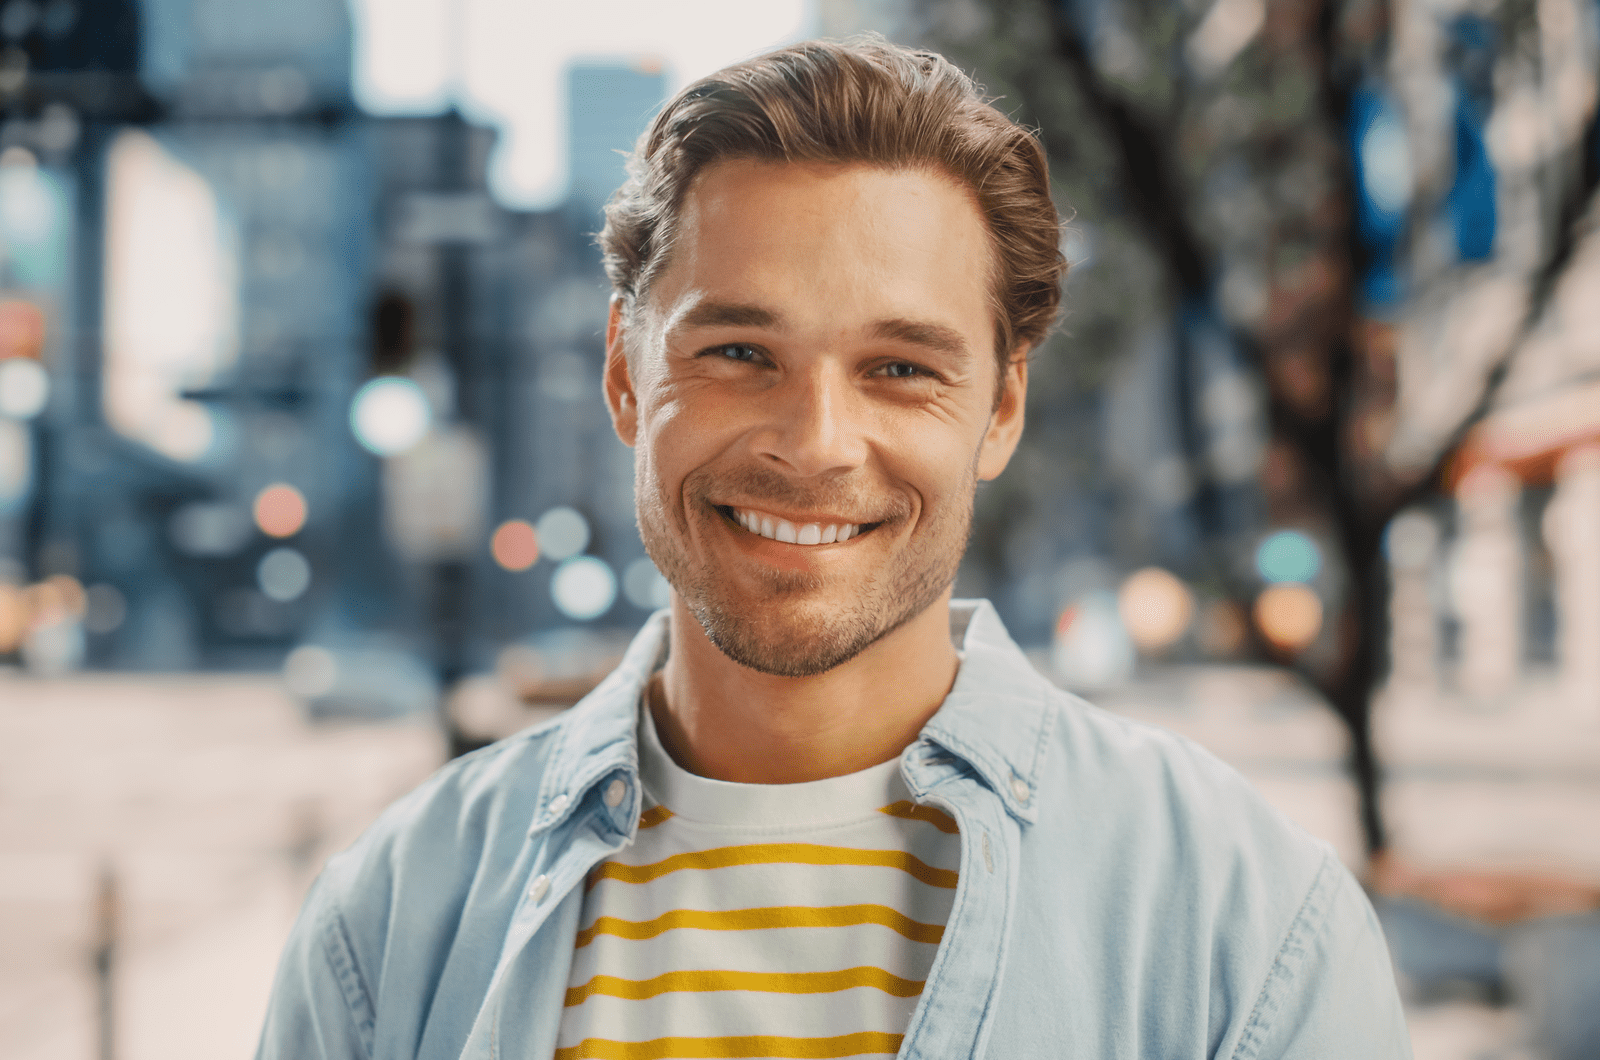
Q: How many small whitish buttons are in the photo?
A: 4